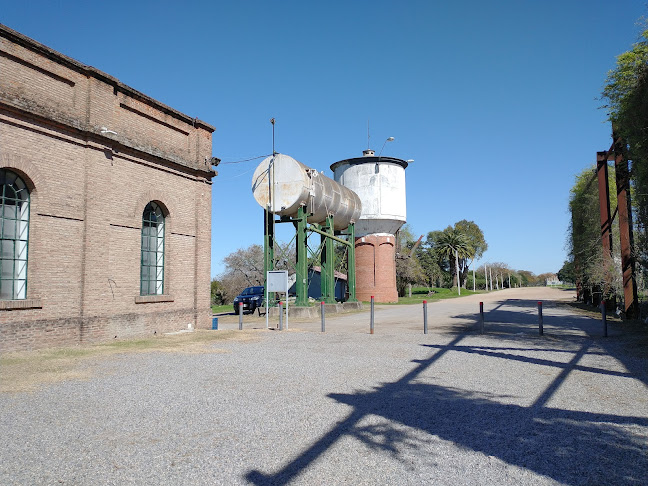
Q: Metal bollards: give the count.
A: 8